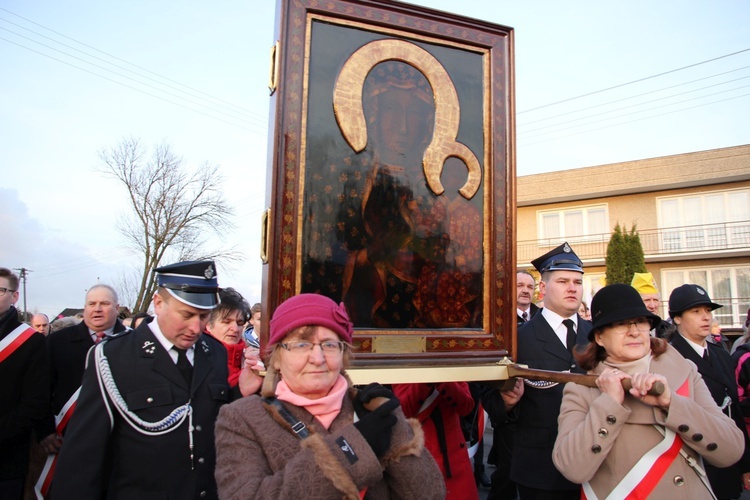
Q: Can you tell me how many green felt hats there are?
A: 0